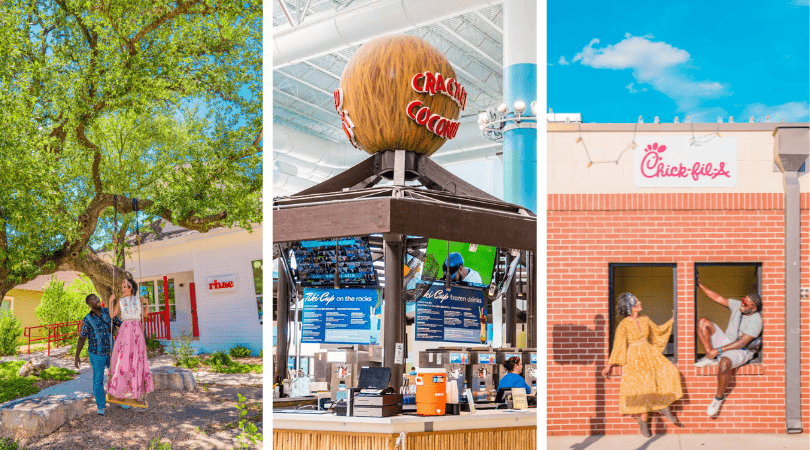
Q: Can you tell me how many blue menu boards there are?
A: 2